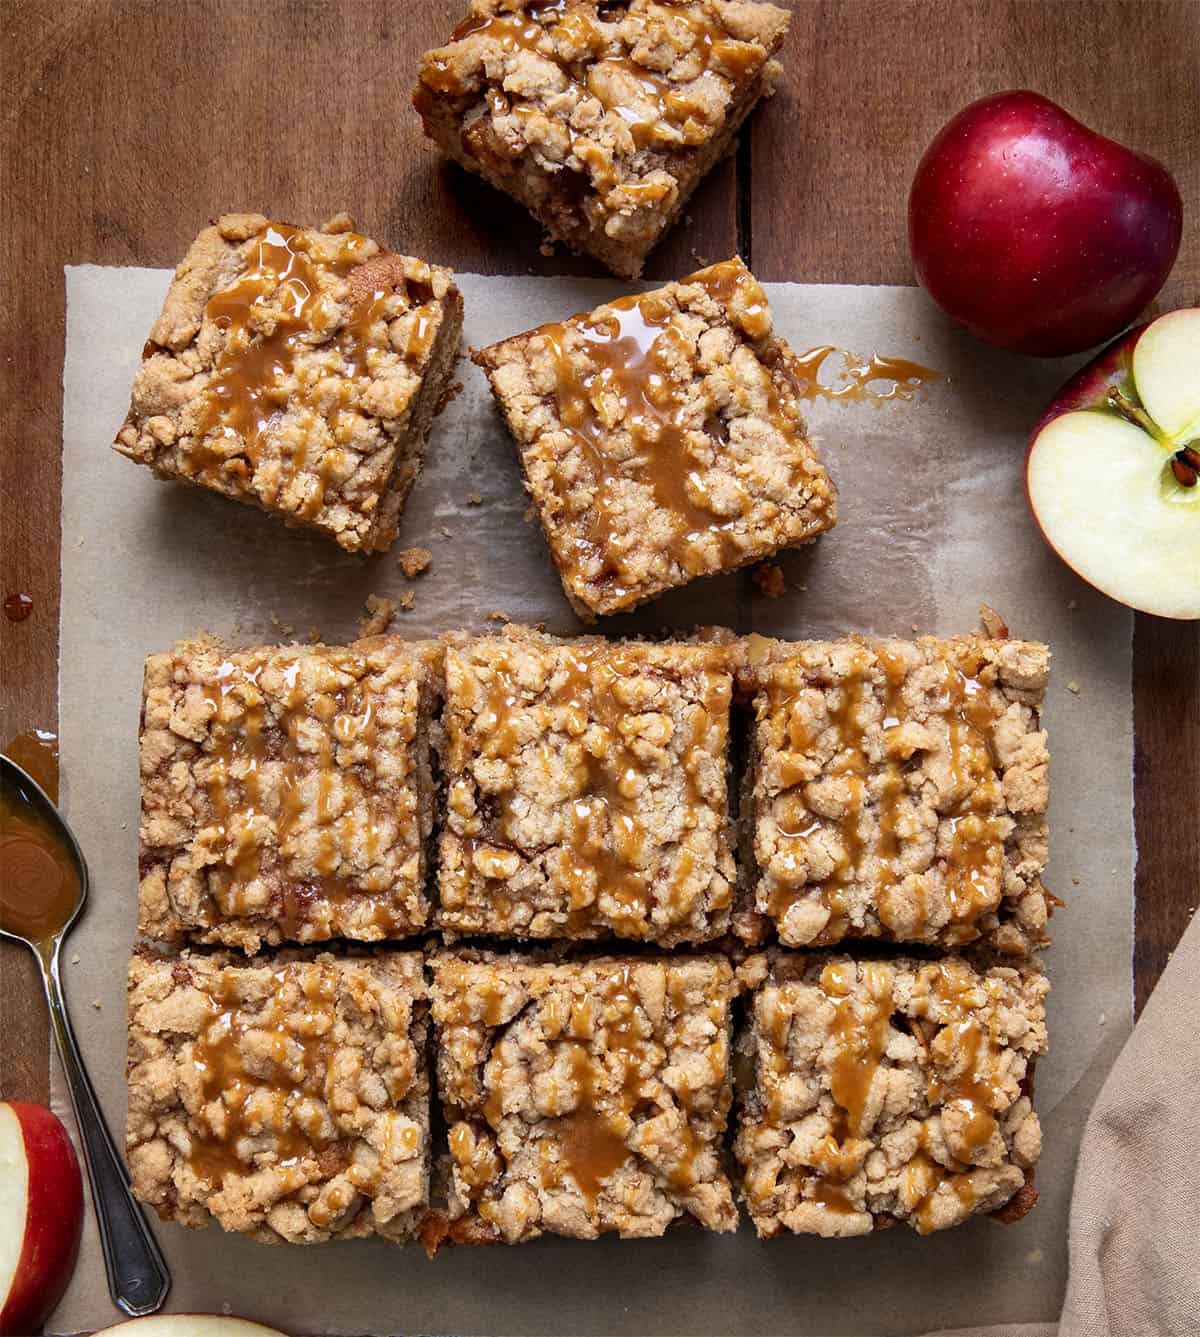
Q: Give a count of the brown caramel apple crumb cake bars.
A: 9